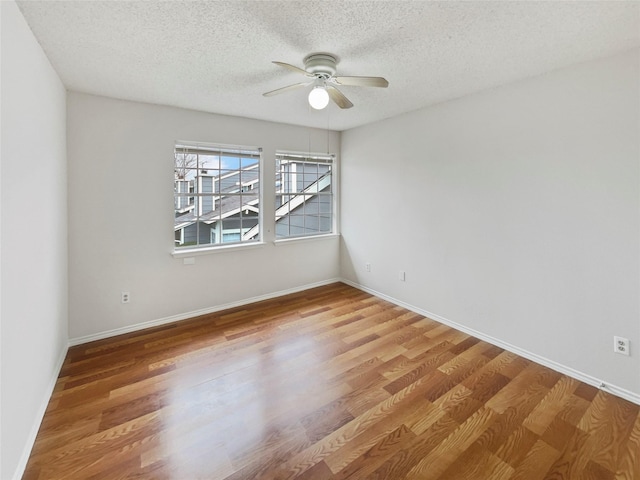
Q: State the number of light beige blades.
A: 4